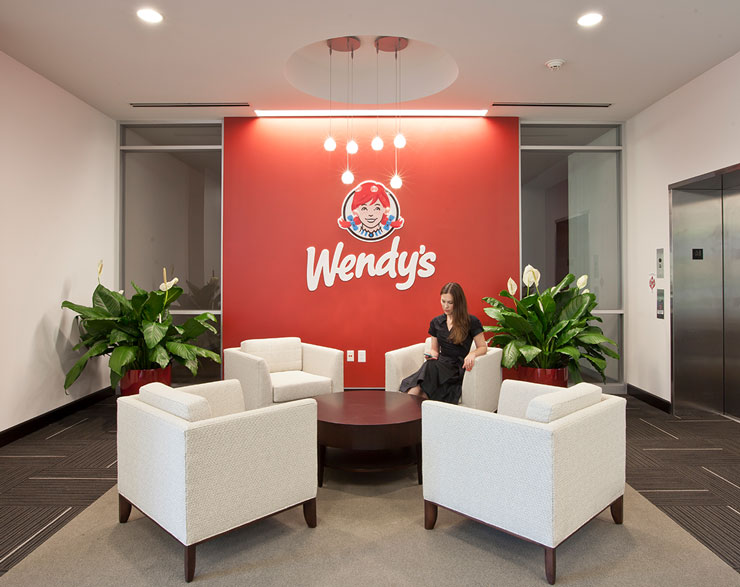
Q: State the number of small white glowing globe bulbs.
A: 6